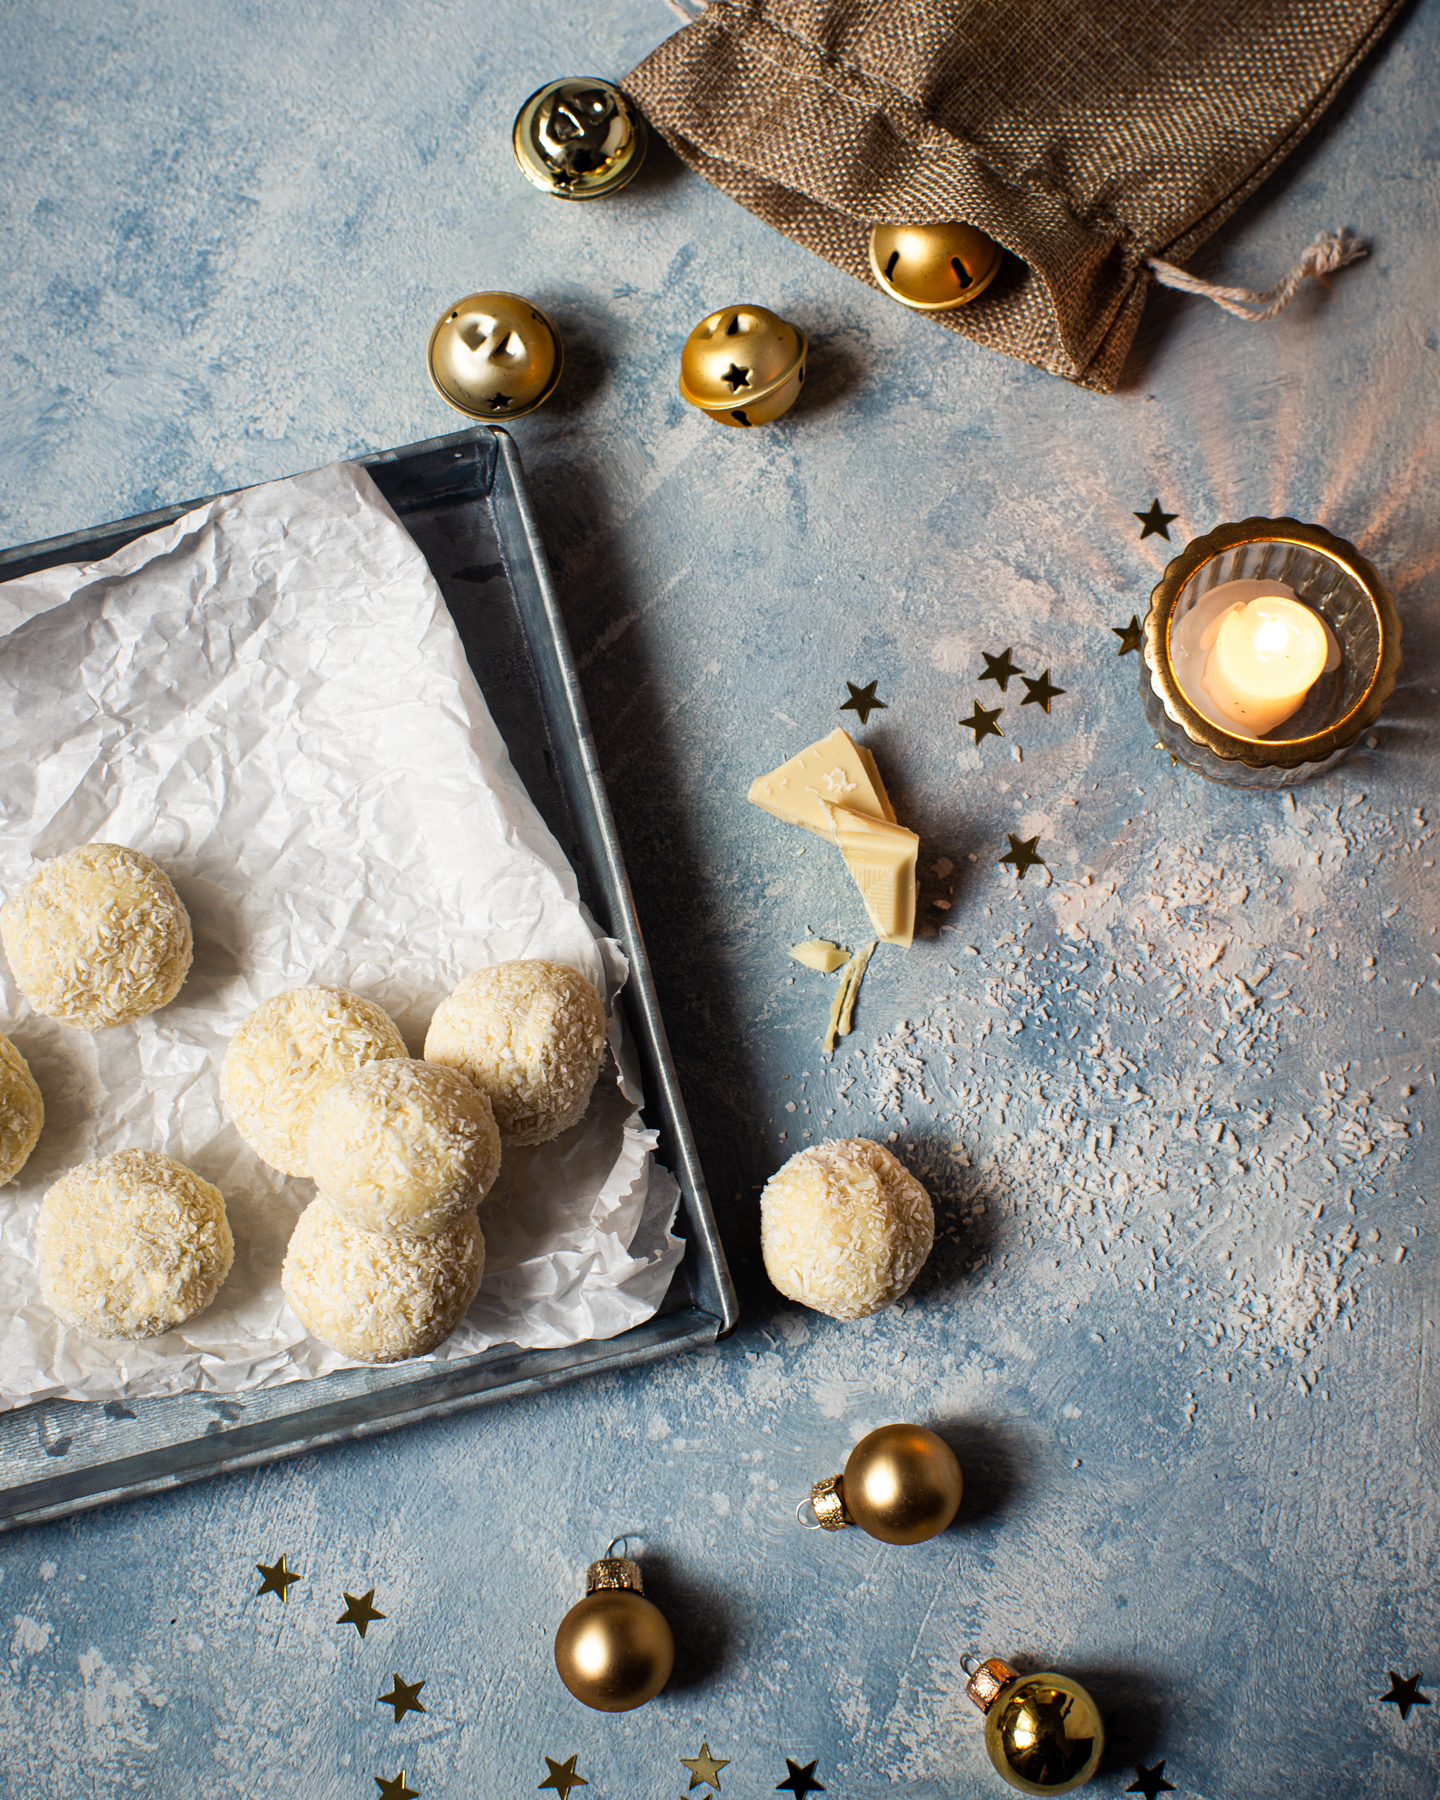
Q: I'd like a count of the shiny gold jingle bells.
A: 4